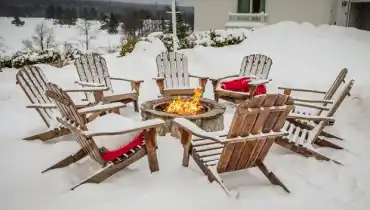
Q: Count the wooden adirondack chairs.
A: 8